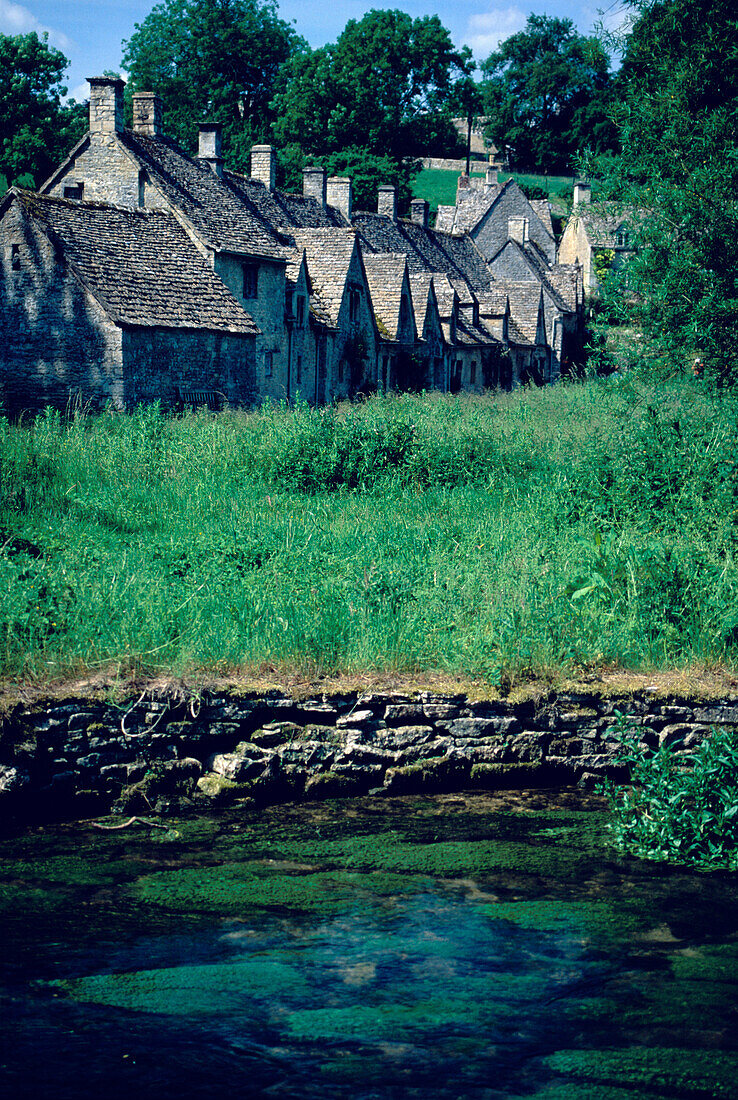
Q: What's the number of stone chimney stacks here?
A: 12